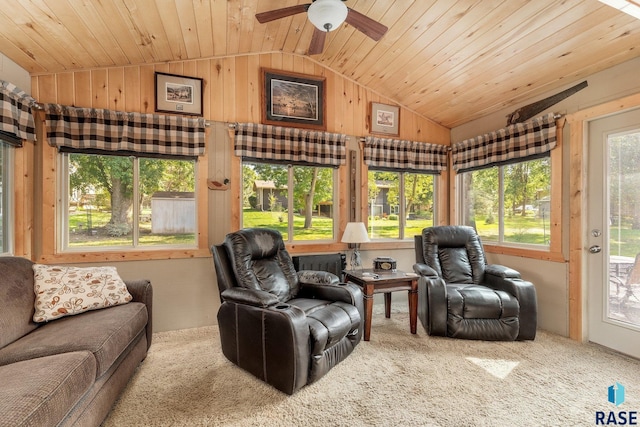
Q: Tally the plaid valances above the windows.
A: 5